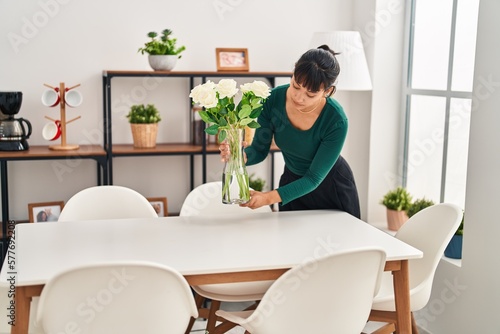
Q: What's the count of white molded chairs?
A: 5